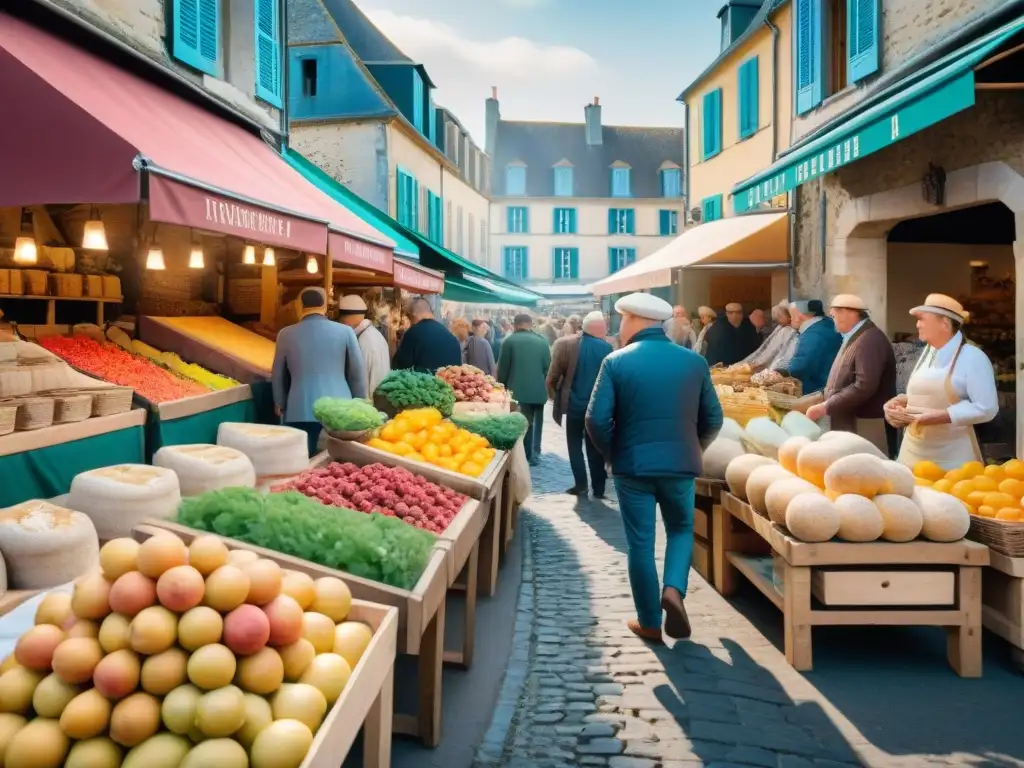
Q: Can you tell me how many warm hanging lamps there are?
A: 7